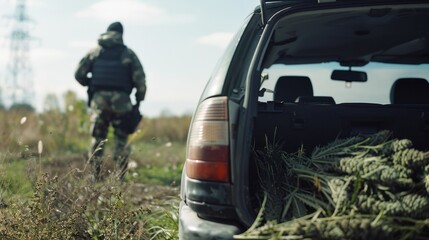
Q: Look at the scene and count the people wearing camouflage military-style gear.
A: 1